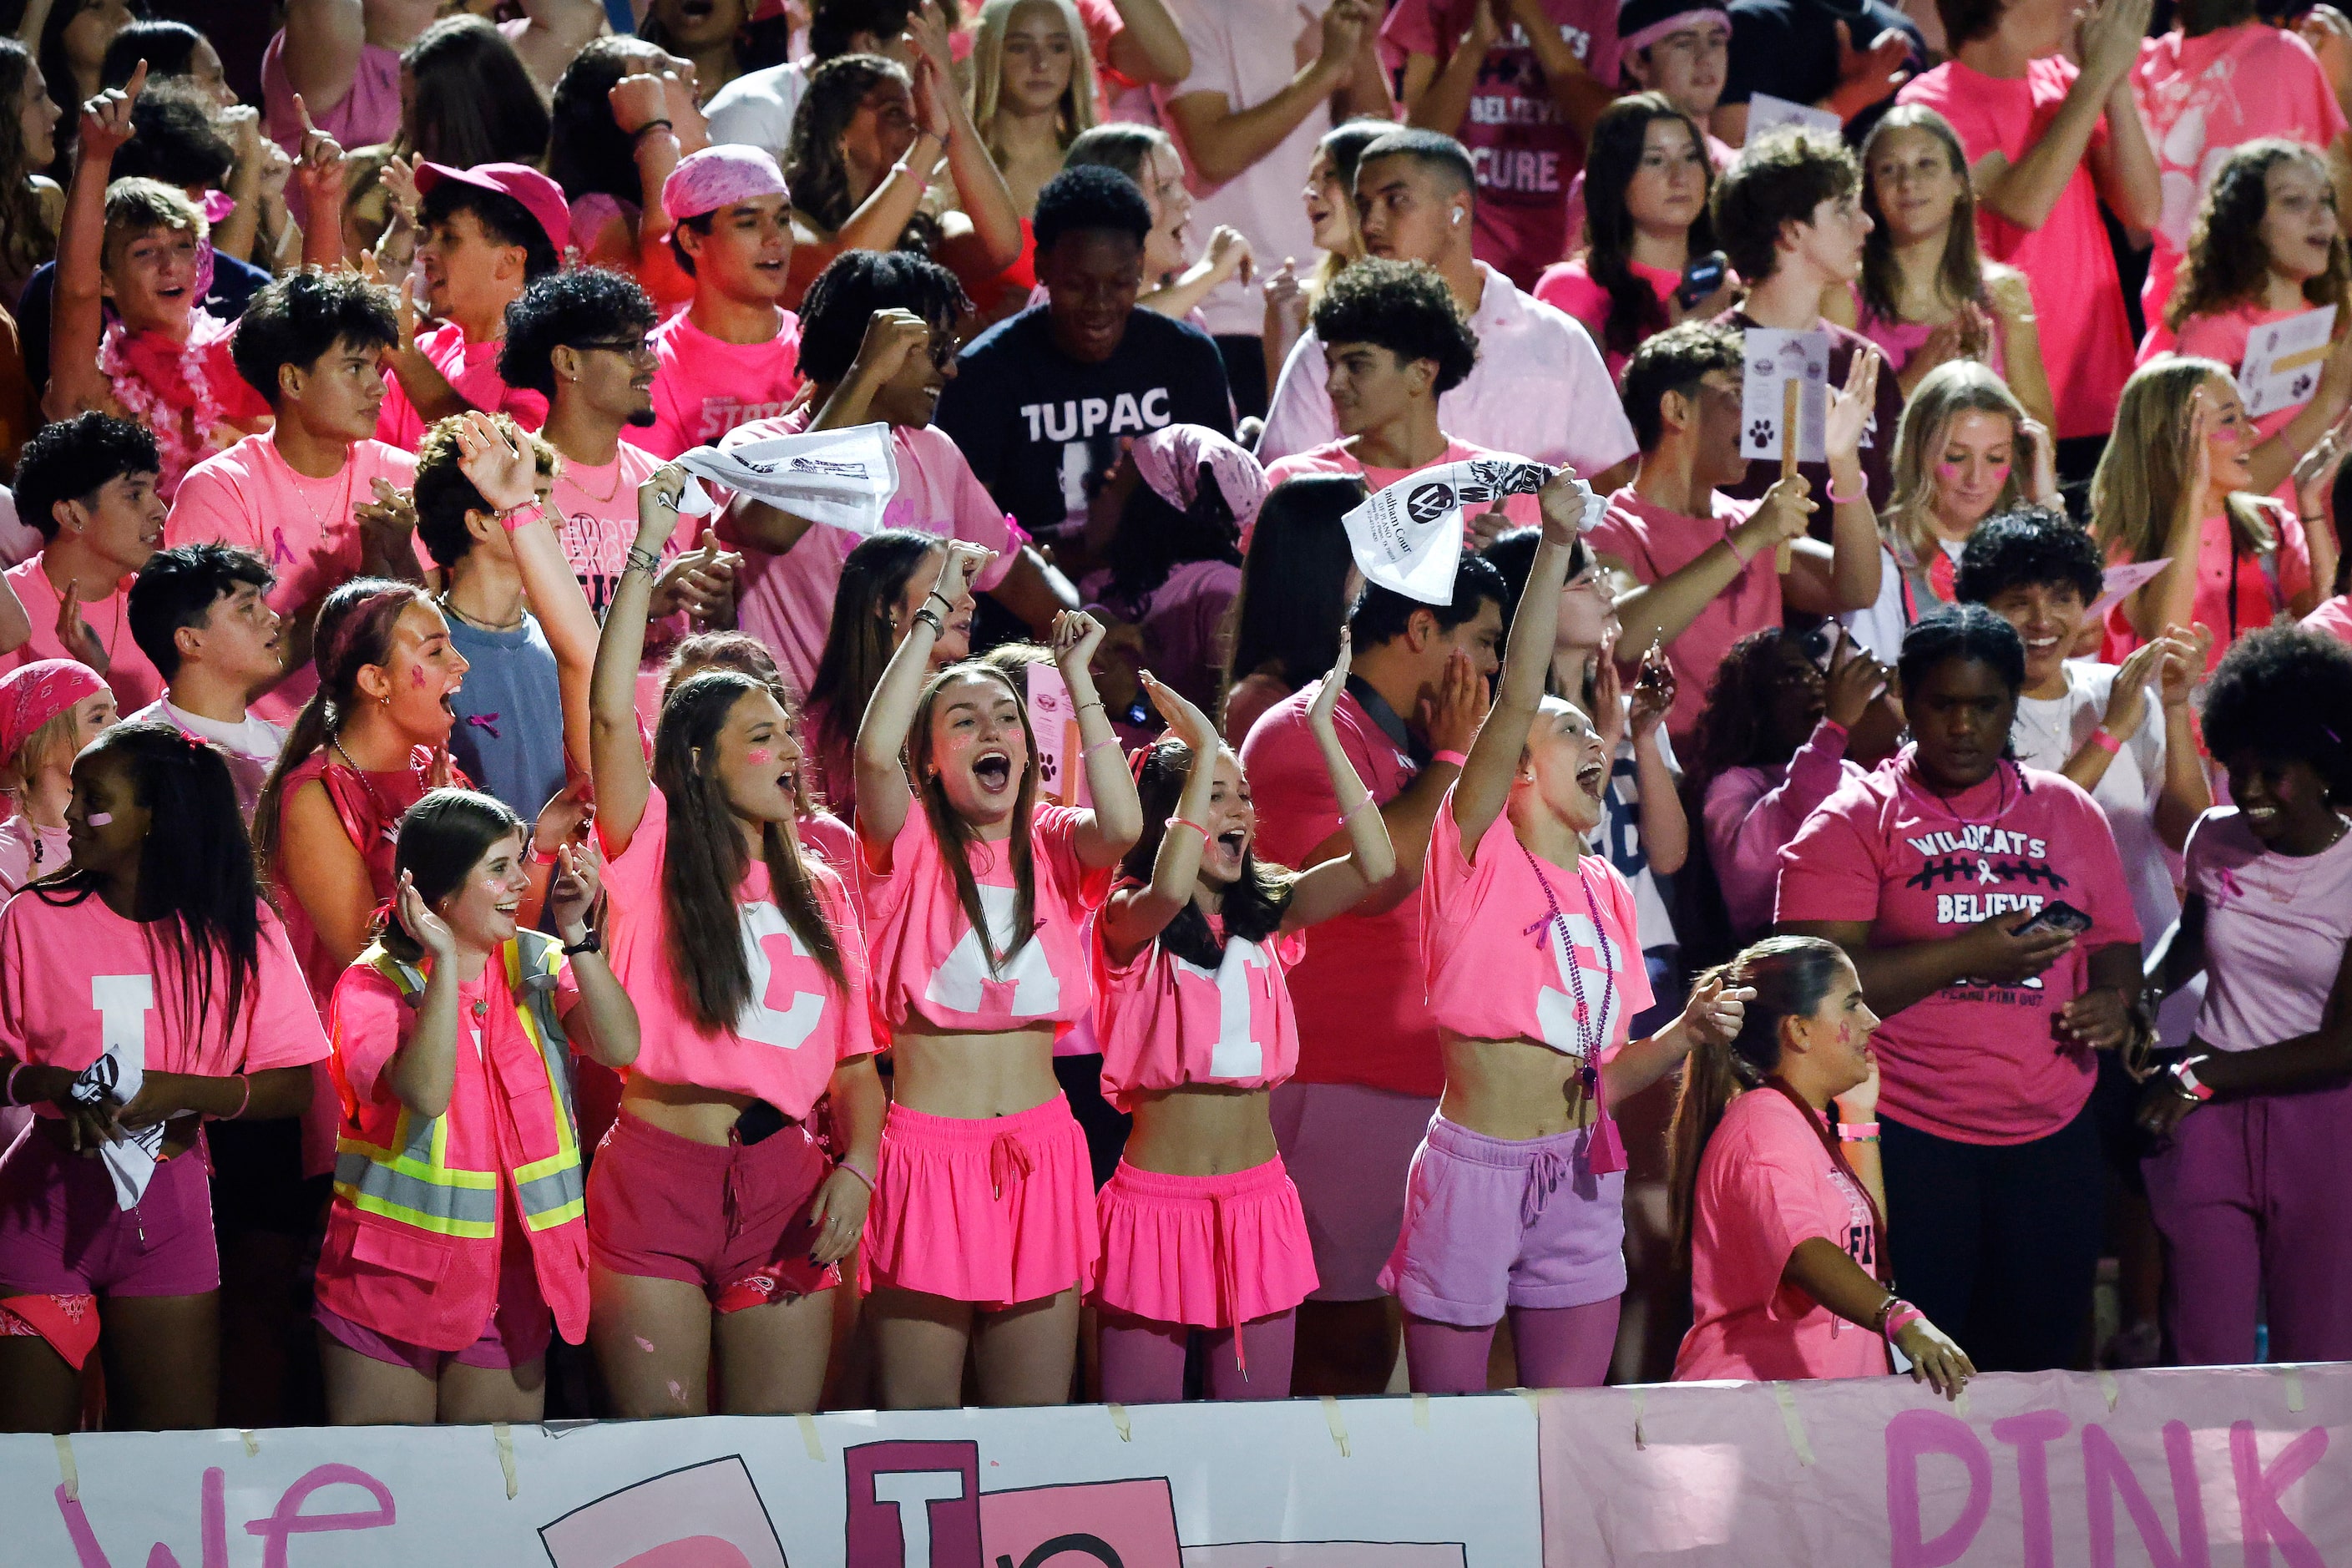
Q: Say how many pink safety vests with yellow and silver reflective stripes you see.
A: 1